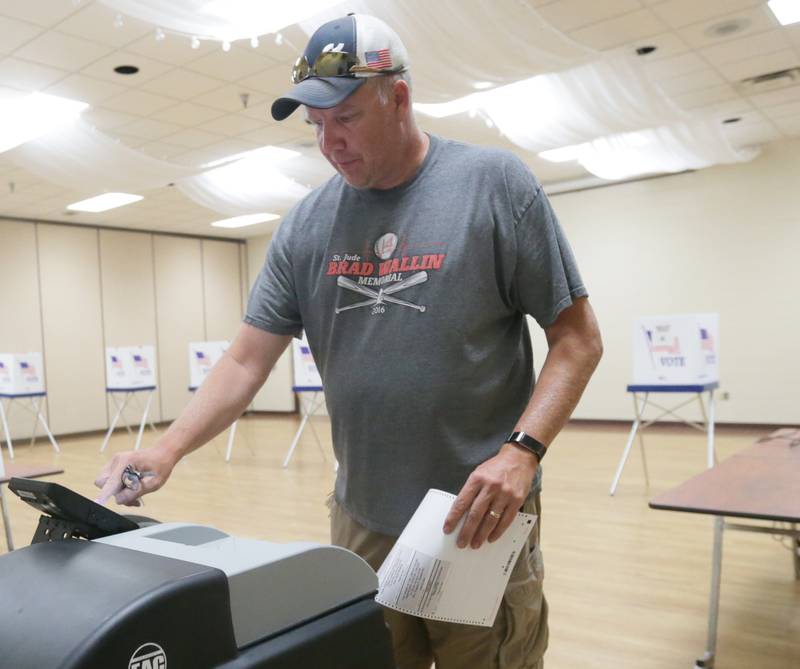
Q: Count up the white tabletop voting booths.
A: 5